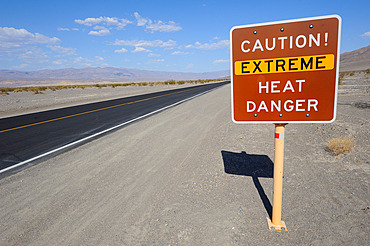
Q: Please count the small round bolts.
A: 6